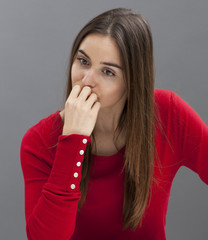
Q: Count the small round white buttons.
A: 5